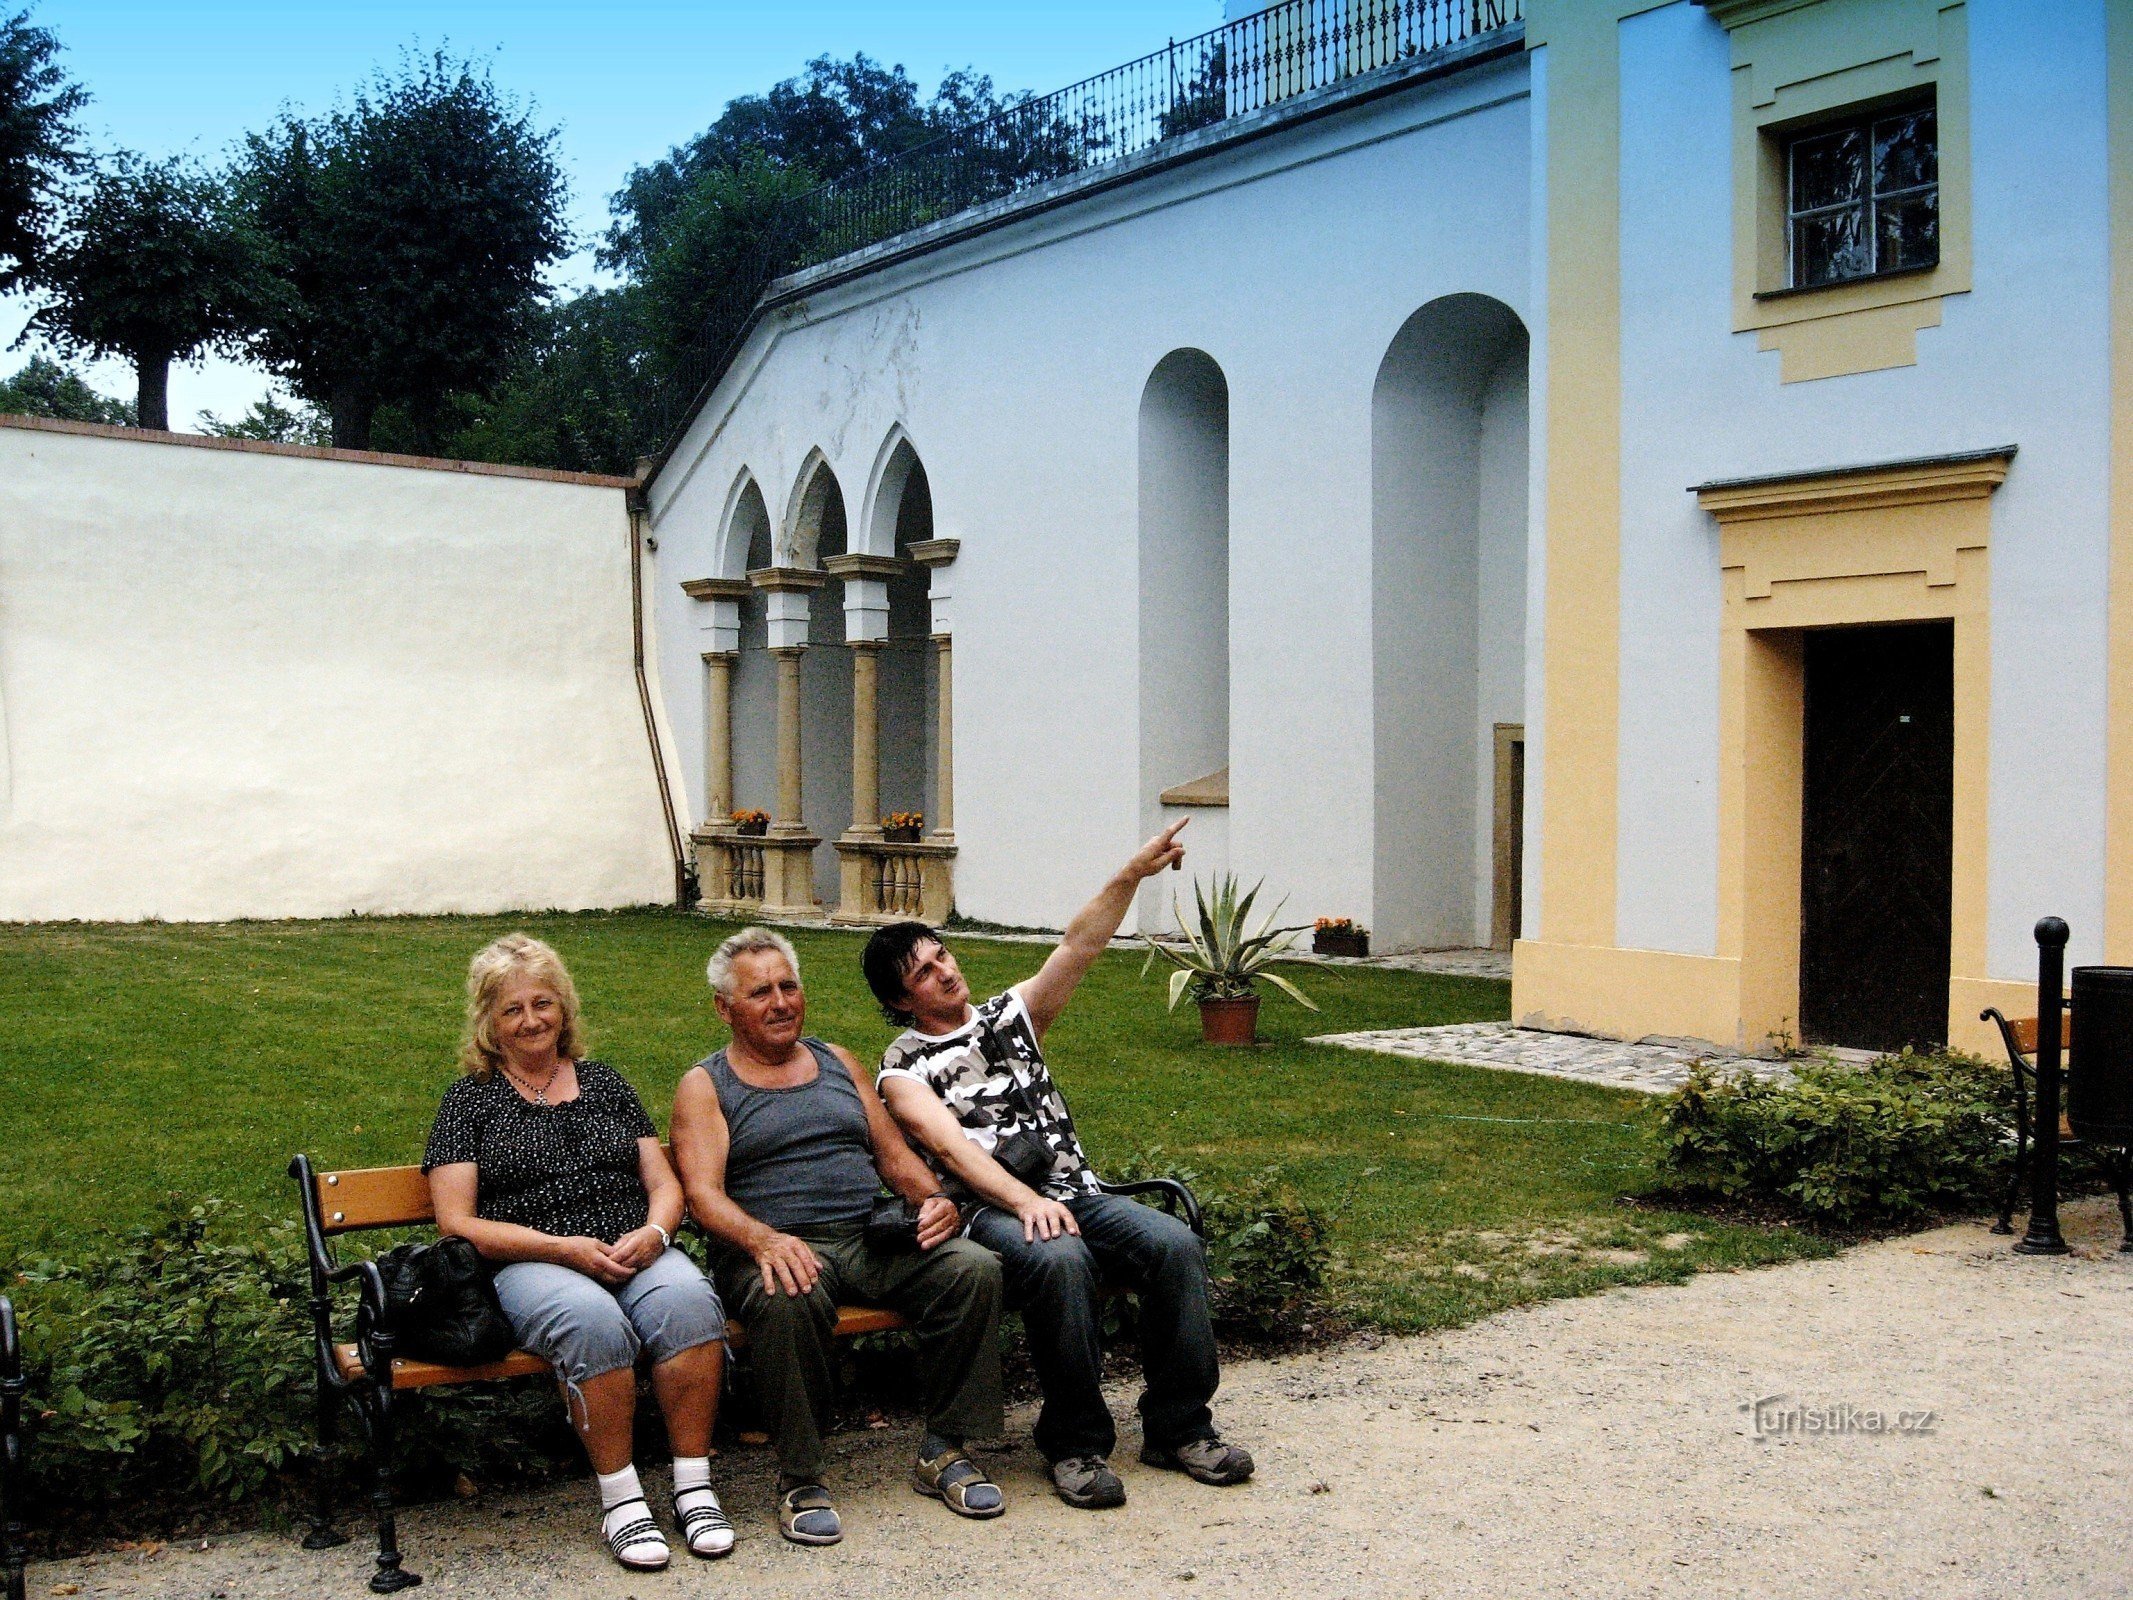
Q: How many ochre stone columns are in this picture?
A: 4